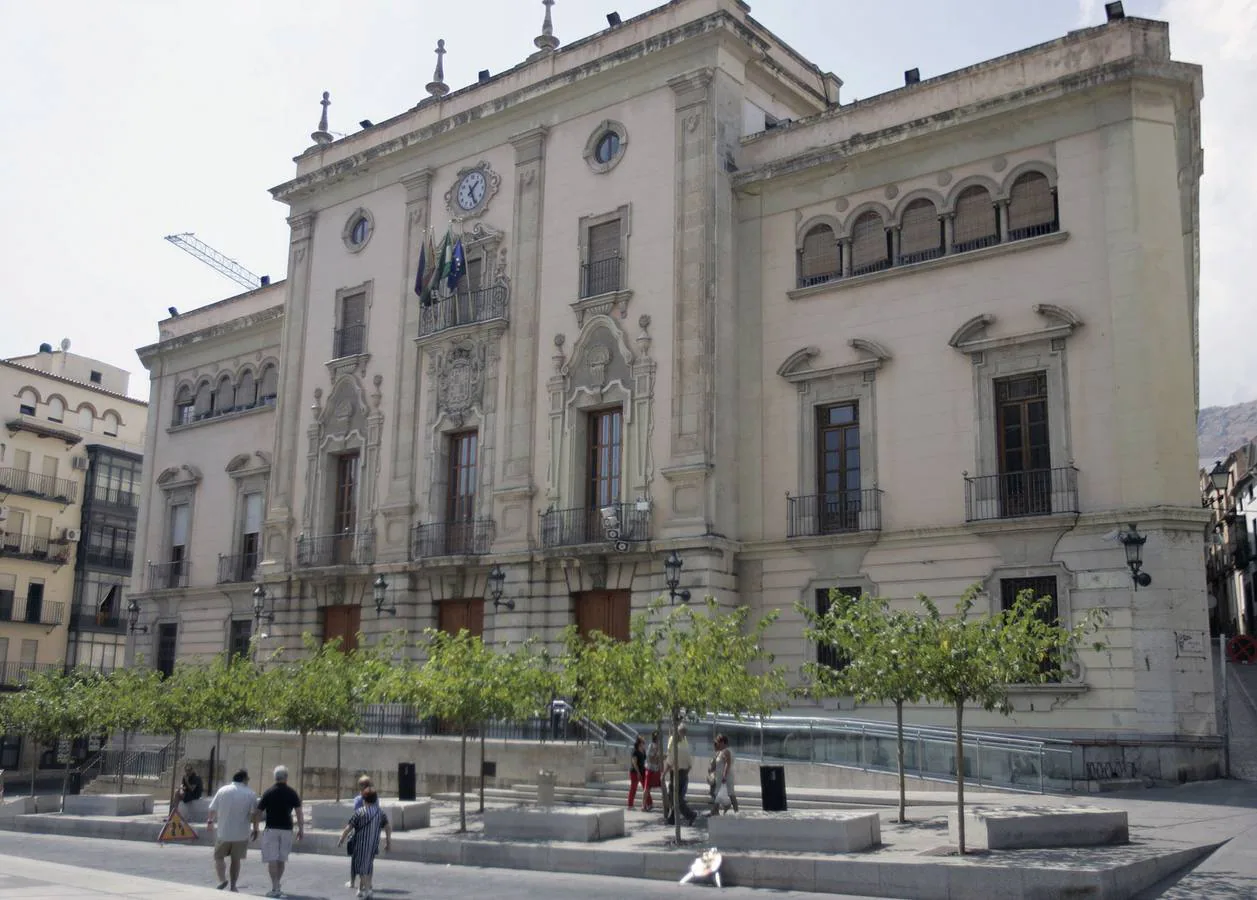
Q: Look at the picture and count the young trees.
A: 13